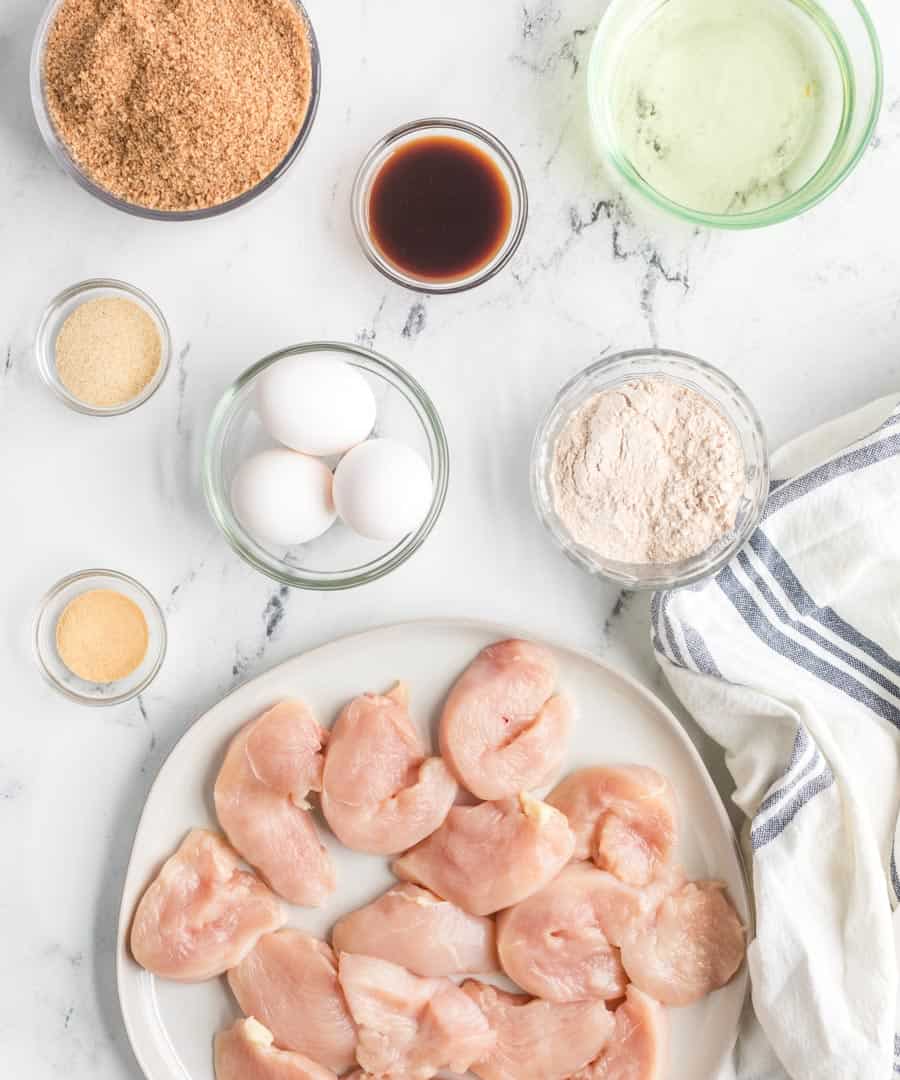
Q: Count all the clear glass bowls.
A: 7